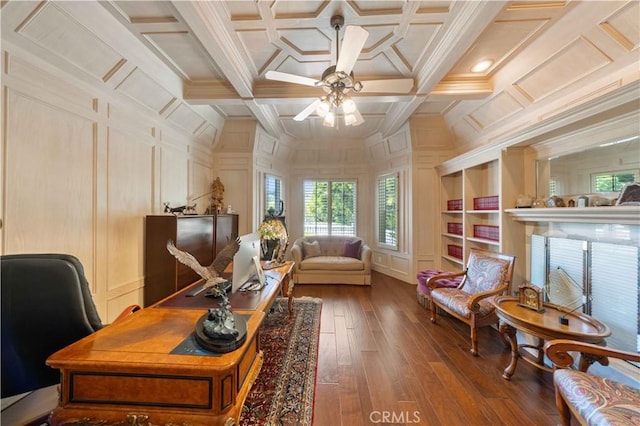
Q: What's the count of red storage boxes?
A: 5